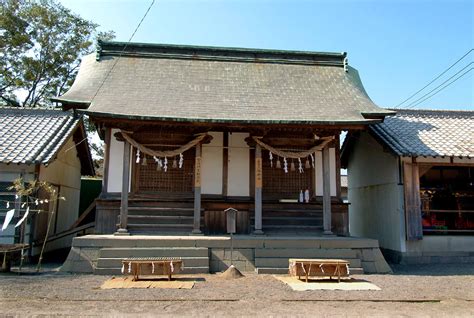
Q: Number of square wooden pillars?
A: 4